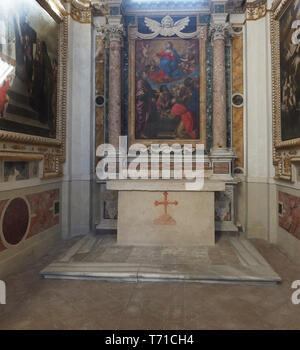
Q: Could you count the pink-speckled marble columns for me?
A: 2